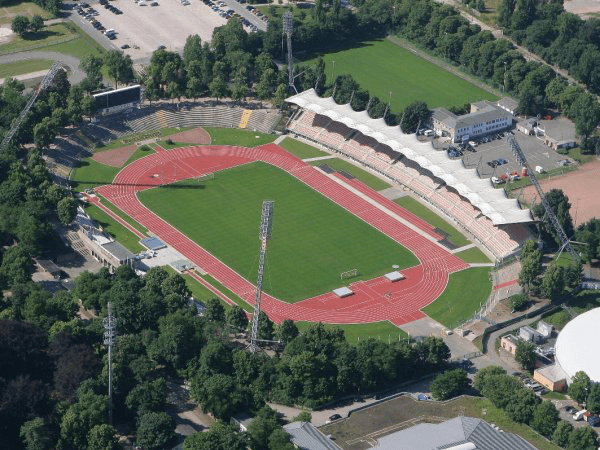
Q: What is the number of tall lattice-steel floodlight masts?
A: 4